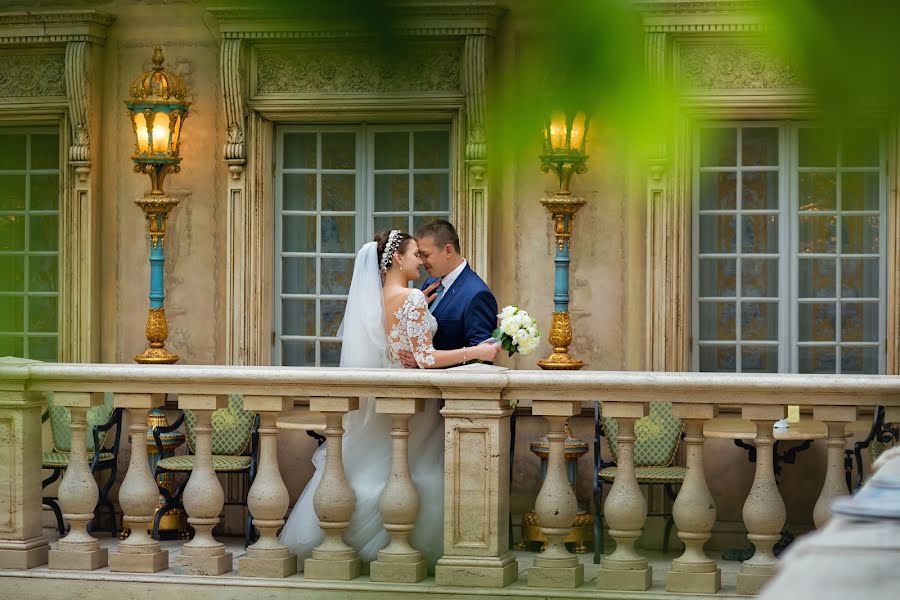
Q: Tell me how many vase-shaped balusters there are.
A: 11